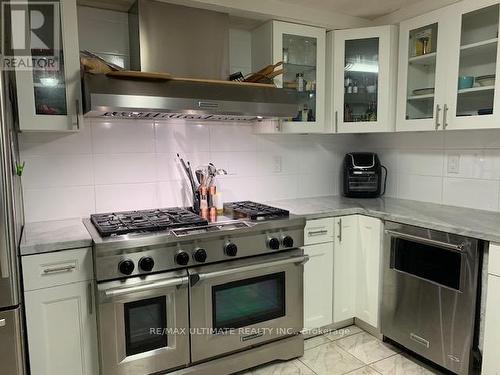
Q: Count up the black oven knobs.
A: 7